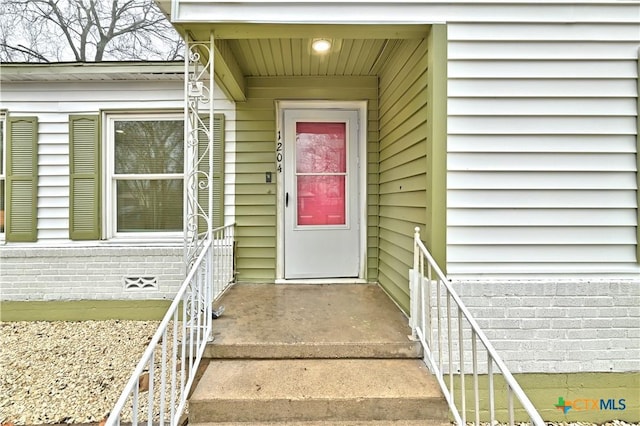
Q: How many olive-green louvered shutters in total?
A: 3